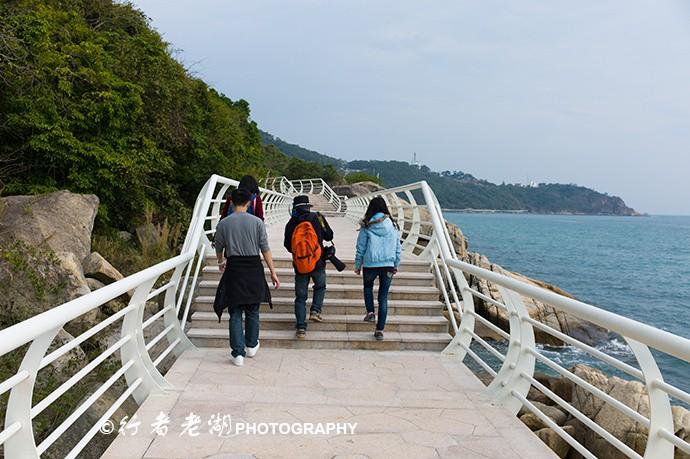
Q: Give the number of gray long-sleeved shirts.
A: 1